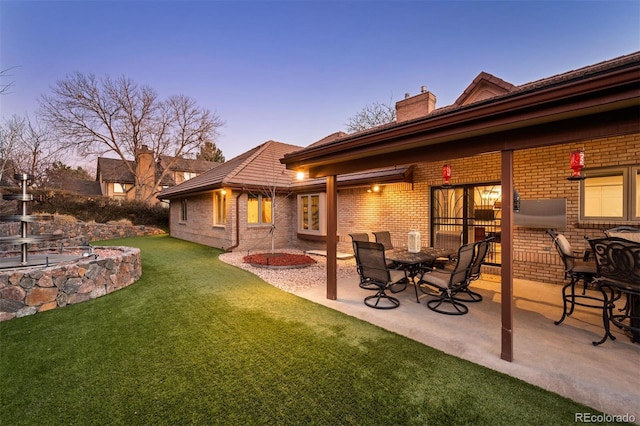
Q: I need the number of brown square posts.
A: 2